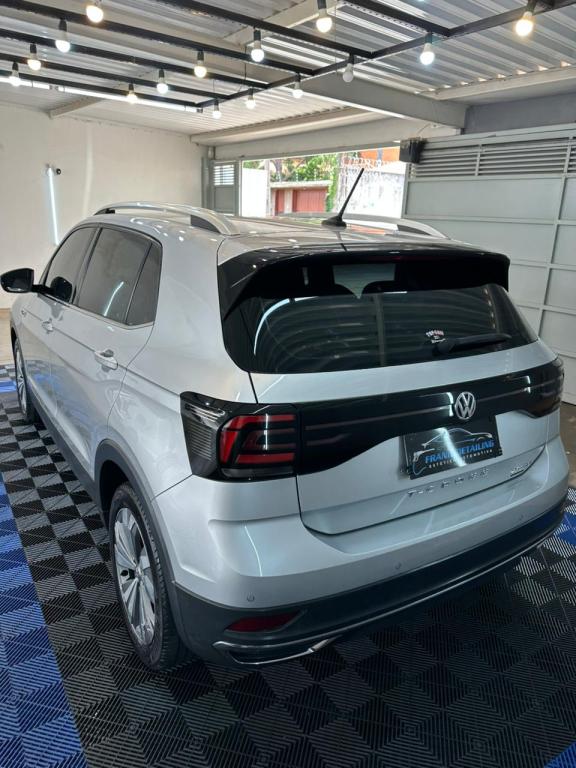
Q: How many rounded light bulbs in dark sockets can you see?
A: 15